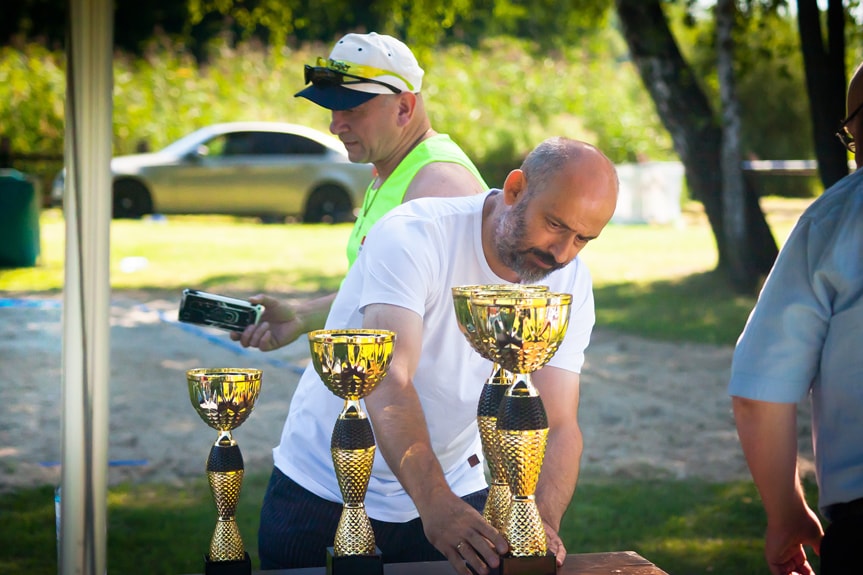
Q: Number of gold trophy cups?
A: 4